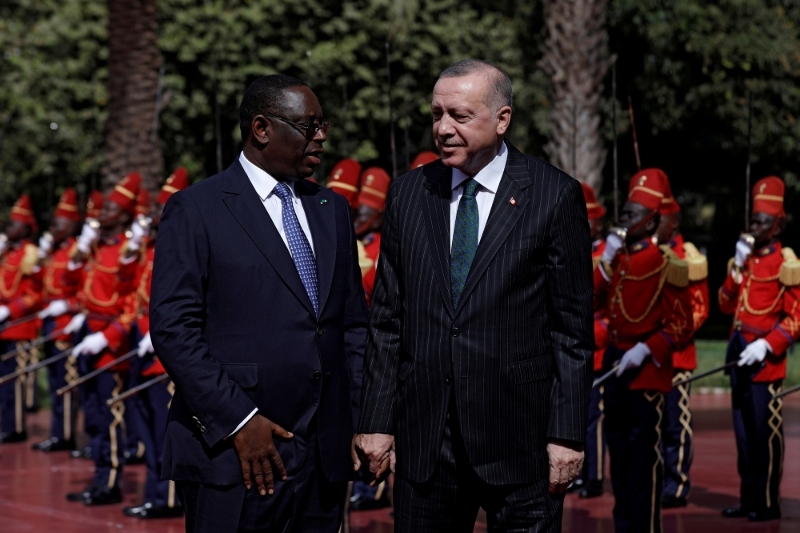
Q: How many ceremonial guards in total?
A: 13